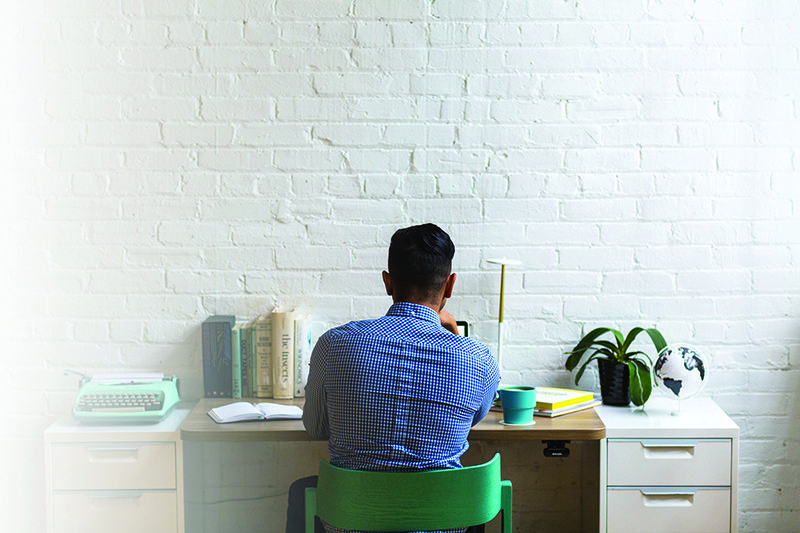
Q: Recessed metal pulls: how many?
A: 4